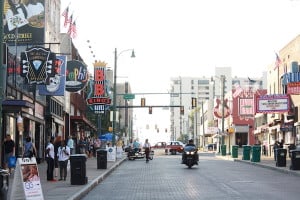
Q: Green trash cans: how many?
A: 4